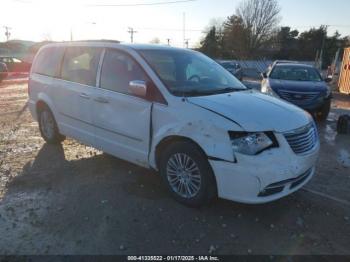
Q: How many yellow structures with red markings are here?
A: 1